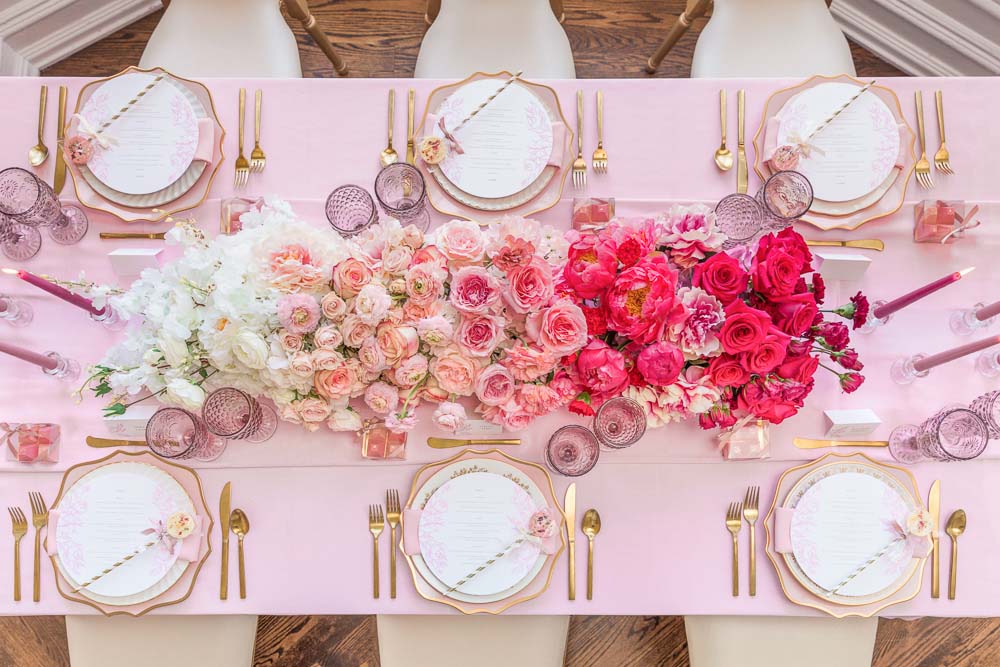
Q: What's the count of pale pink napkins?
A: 6